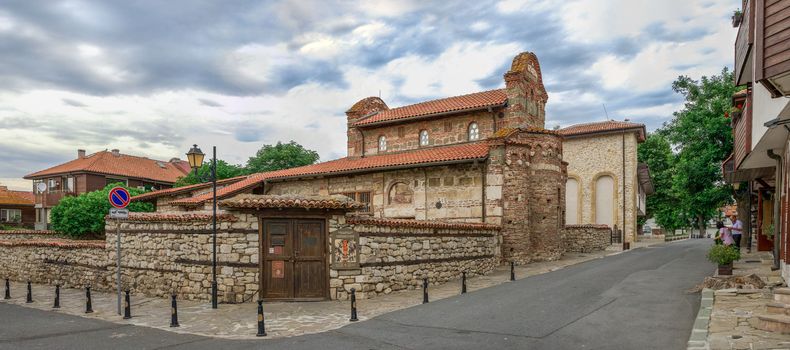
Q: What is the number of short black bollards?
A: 11